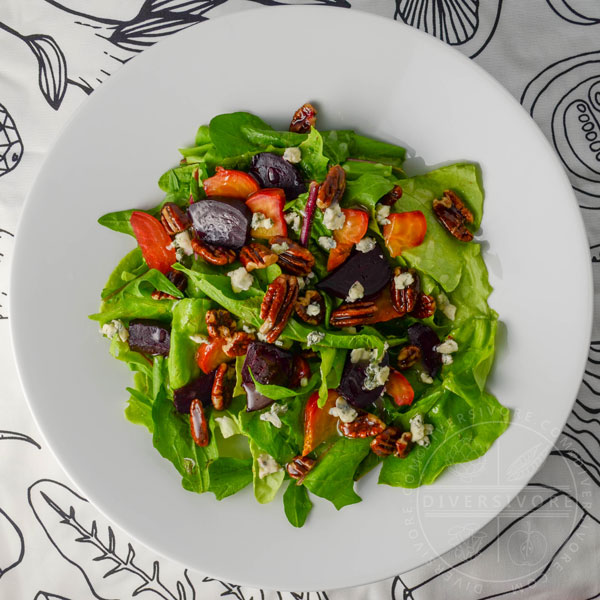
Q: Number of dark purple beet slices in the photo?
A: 8